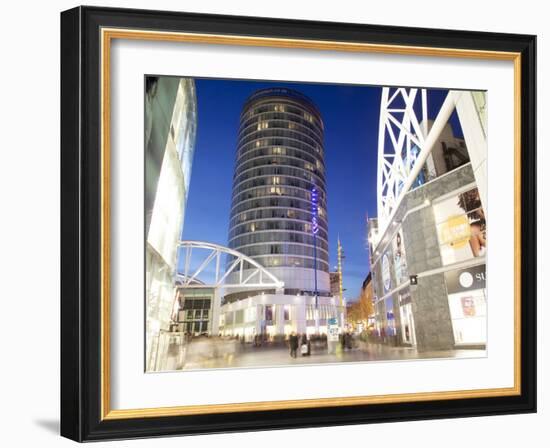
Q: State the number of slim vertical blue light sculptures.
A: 1